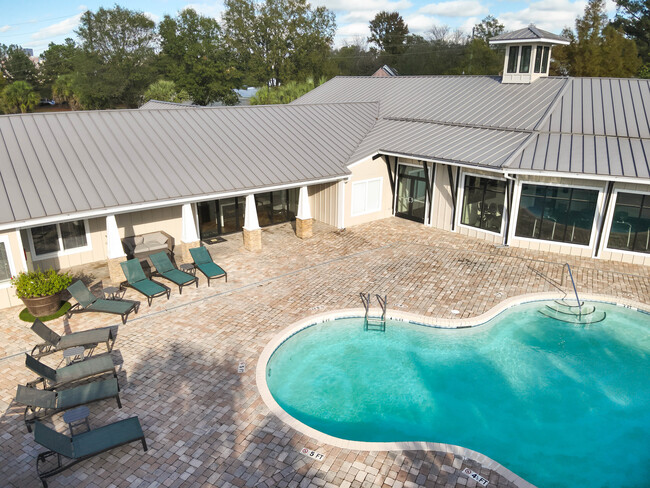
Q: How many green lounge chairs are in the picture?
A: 8